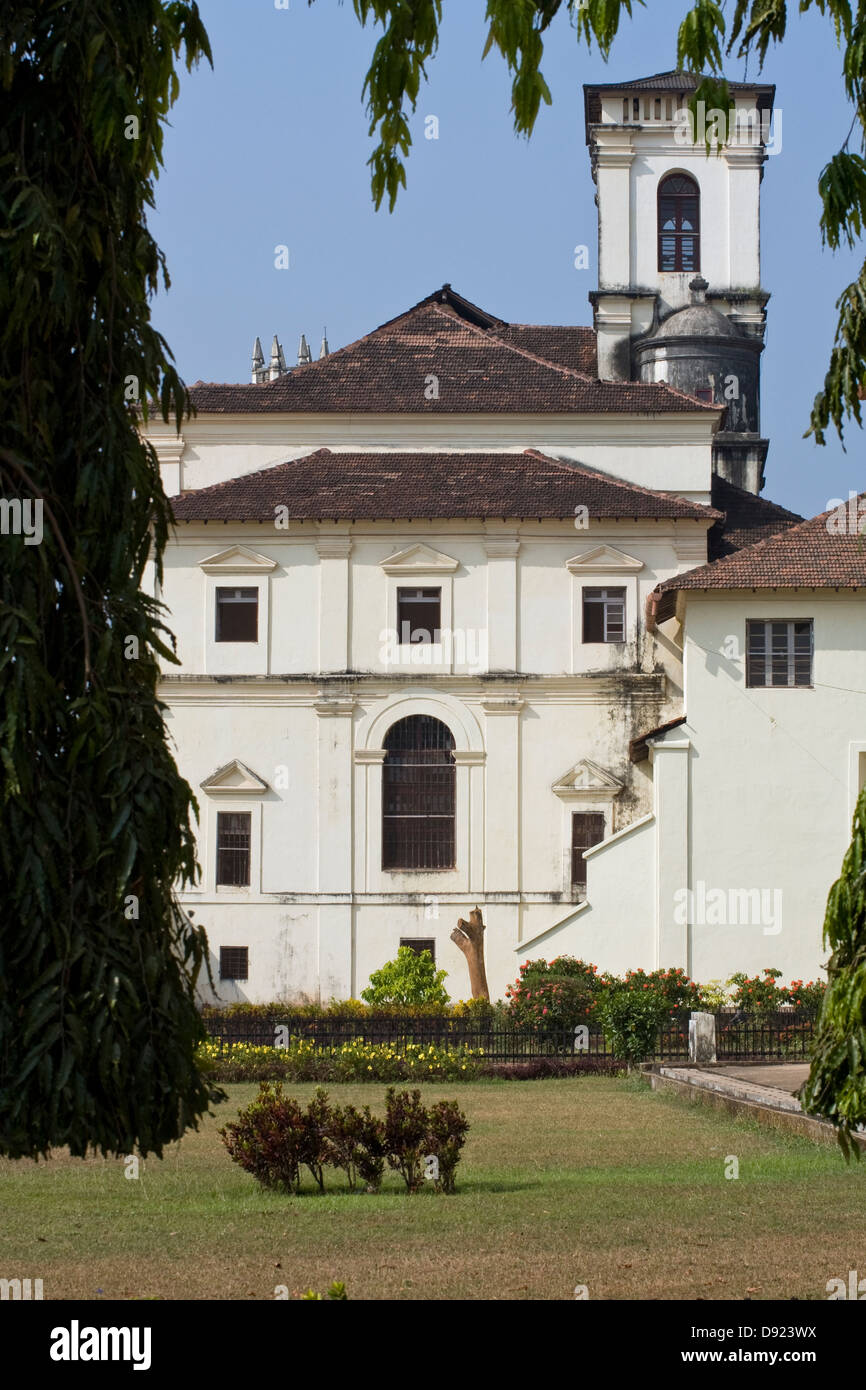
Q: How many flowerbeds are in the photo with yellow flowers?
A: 1